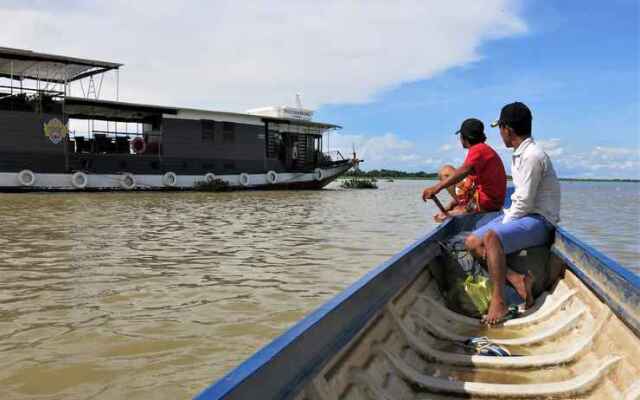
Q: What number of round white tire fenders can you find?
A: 8